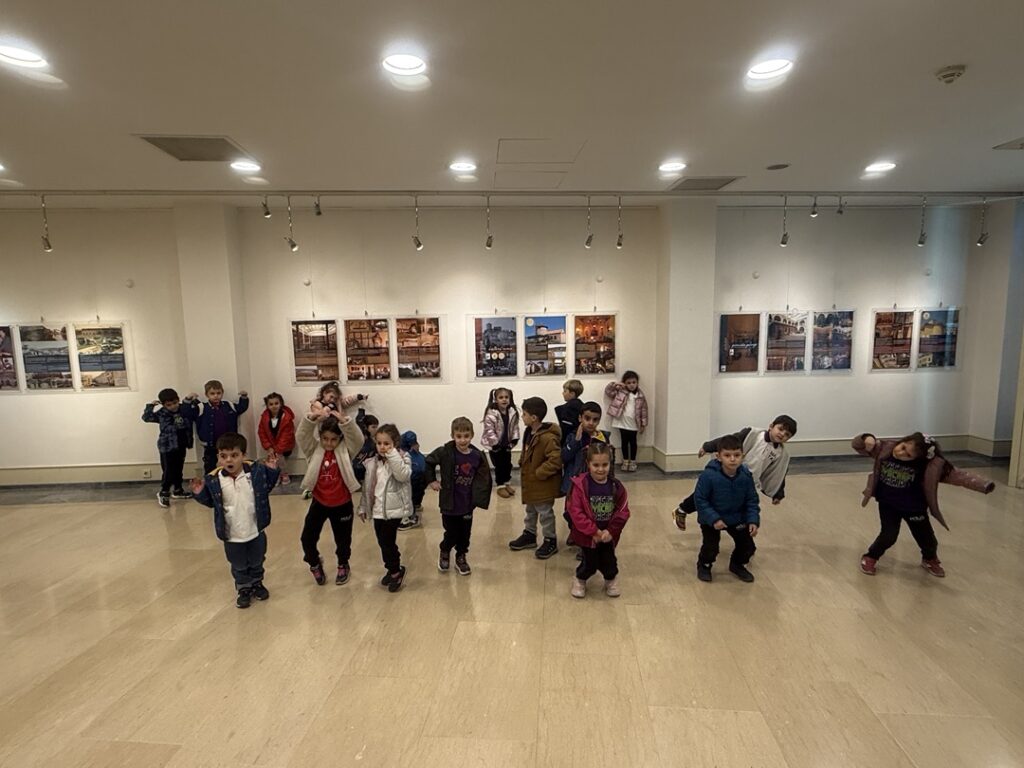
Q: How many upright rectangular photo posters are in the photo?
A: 14